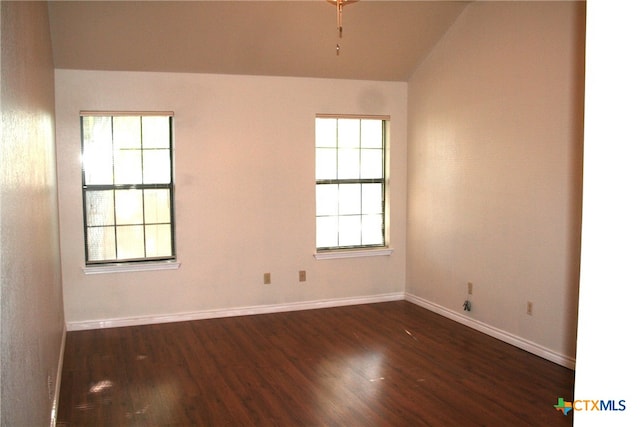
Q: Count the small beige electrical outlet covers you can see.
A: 4